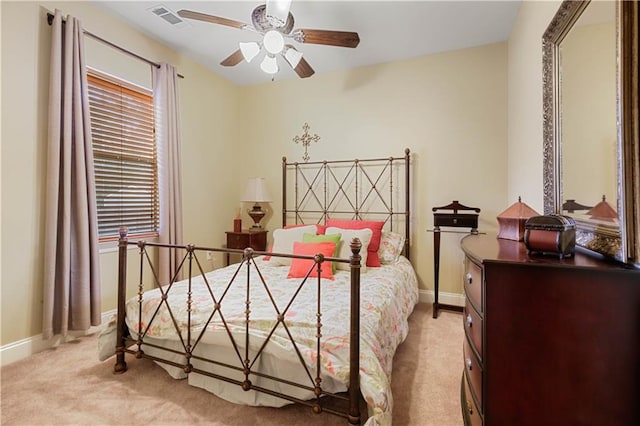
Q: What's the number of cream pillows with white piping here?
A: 2